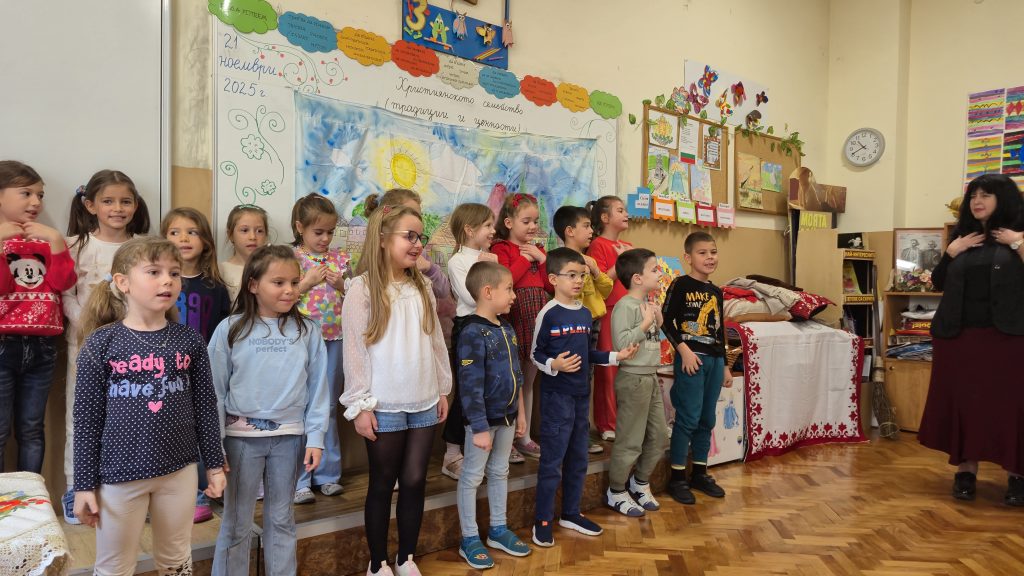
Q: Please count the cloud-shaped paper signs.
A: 9